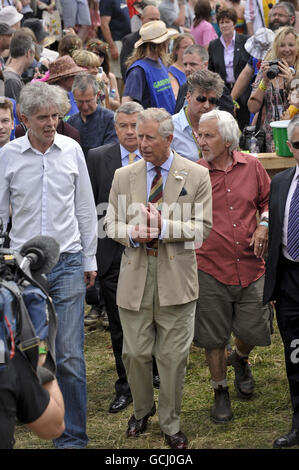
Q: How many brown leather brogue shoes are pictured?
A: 2